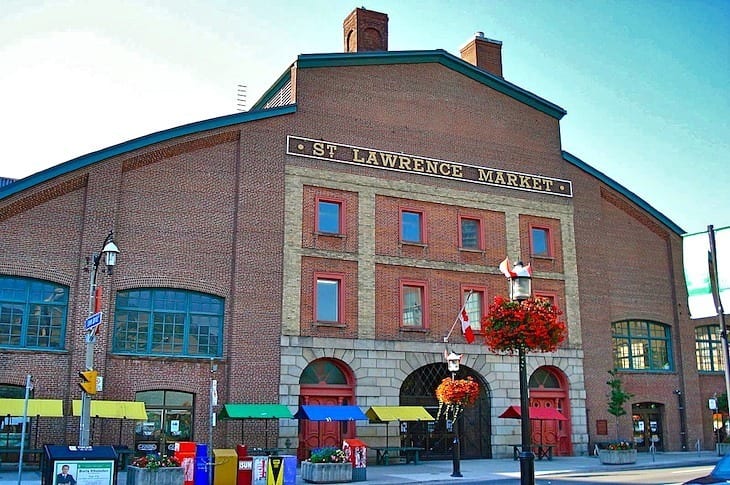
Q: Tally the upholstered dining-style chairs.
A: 0